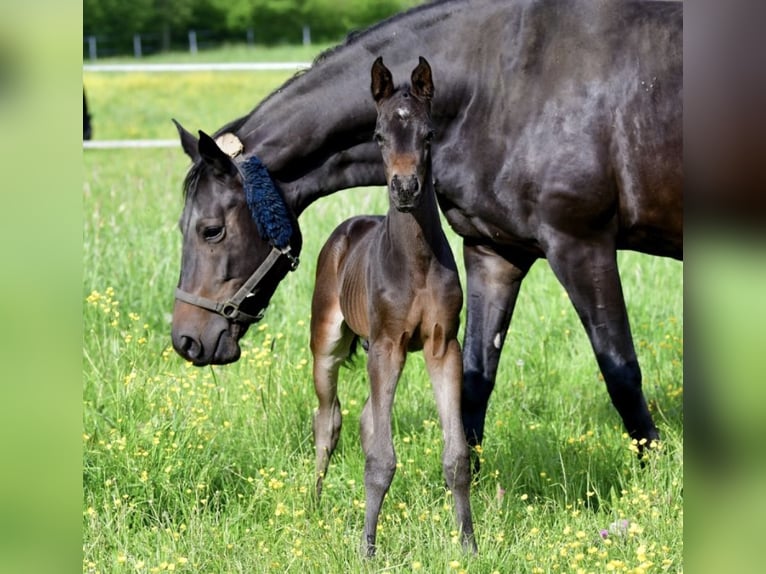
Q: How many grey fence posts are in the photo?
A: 5